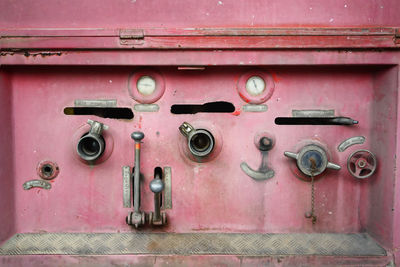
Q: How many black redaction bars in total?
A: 3